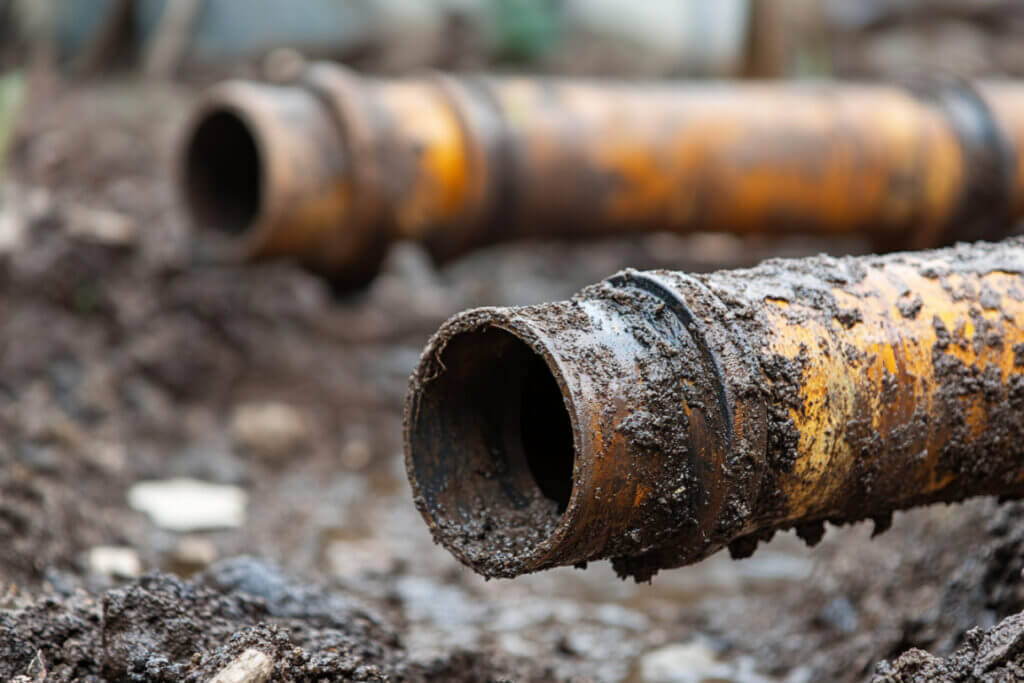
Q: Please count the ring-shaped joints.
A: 4